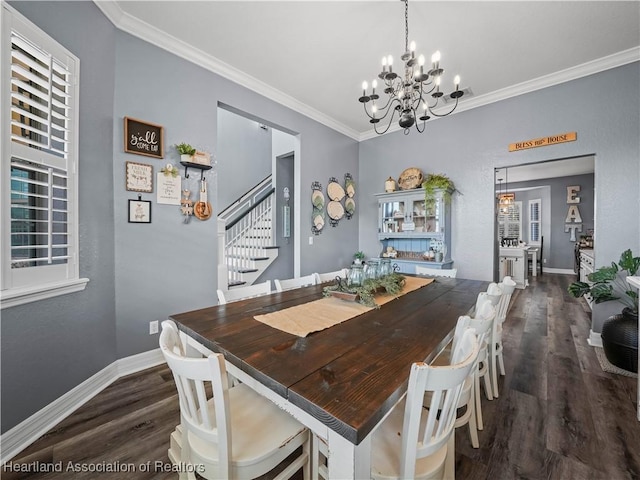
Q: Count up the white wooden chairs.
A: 9